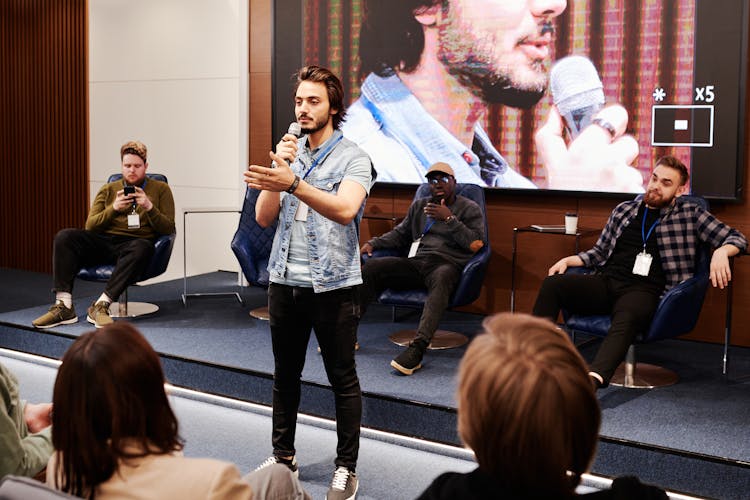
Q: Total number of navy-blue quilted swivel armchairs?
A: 4